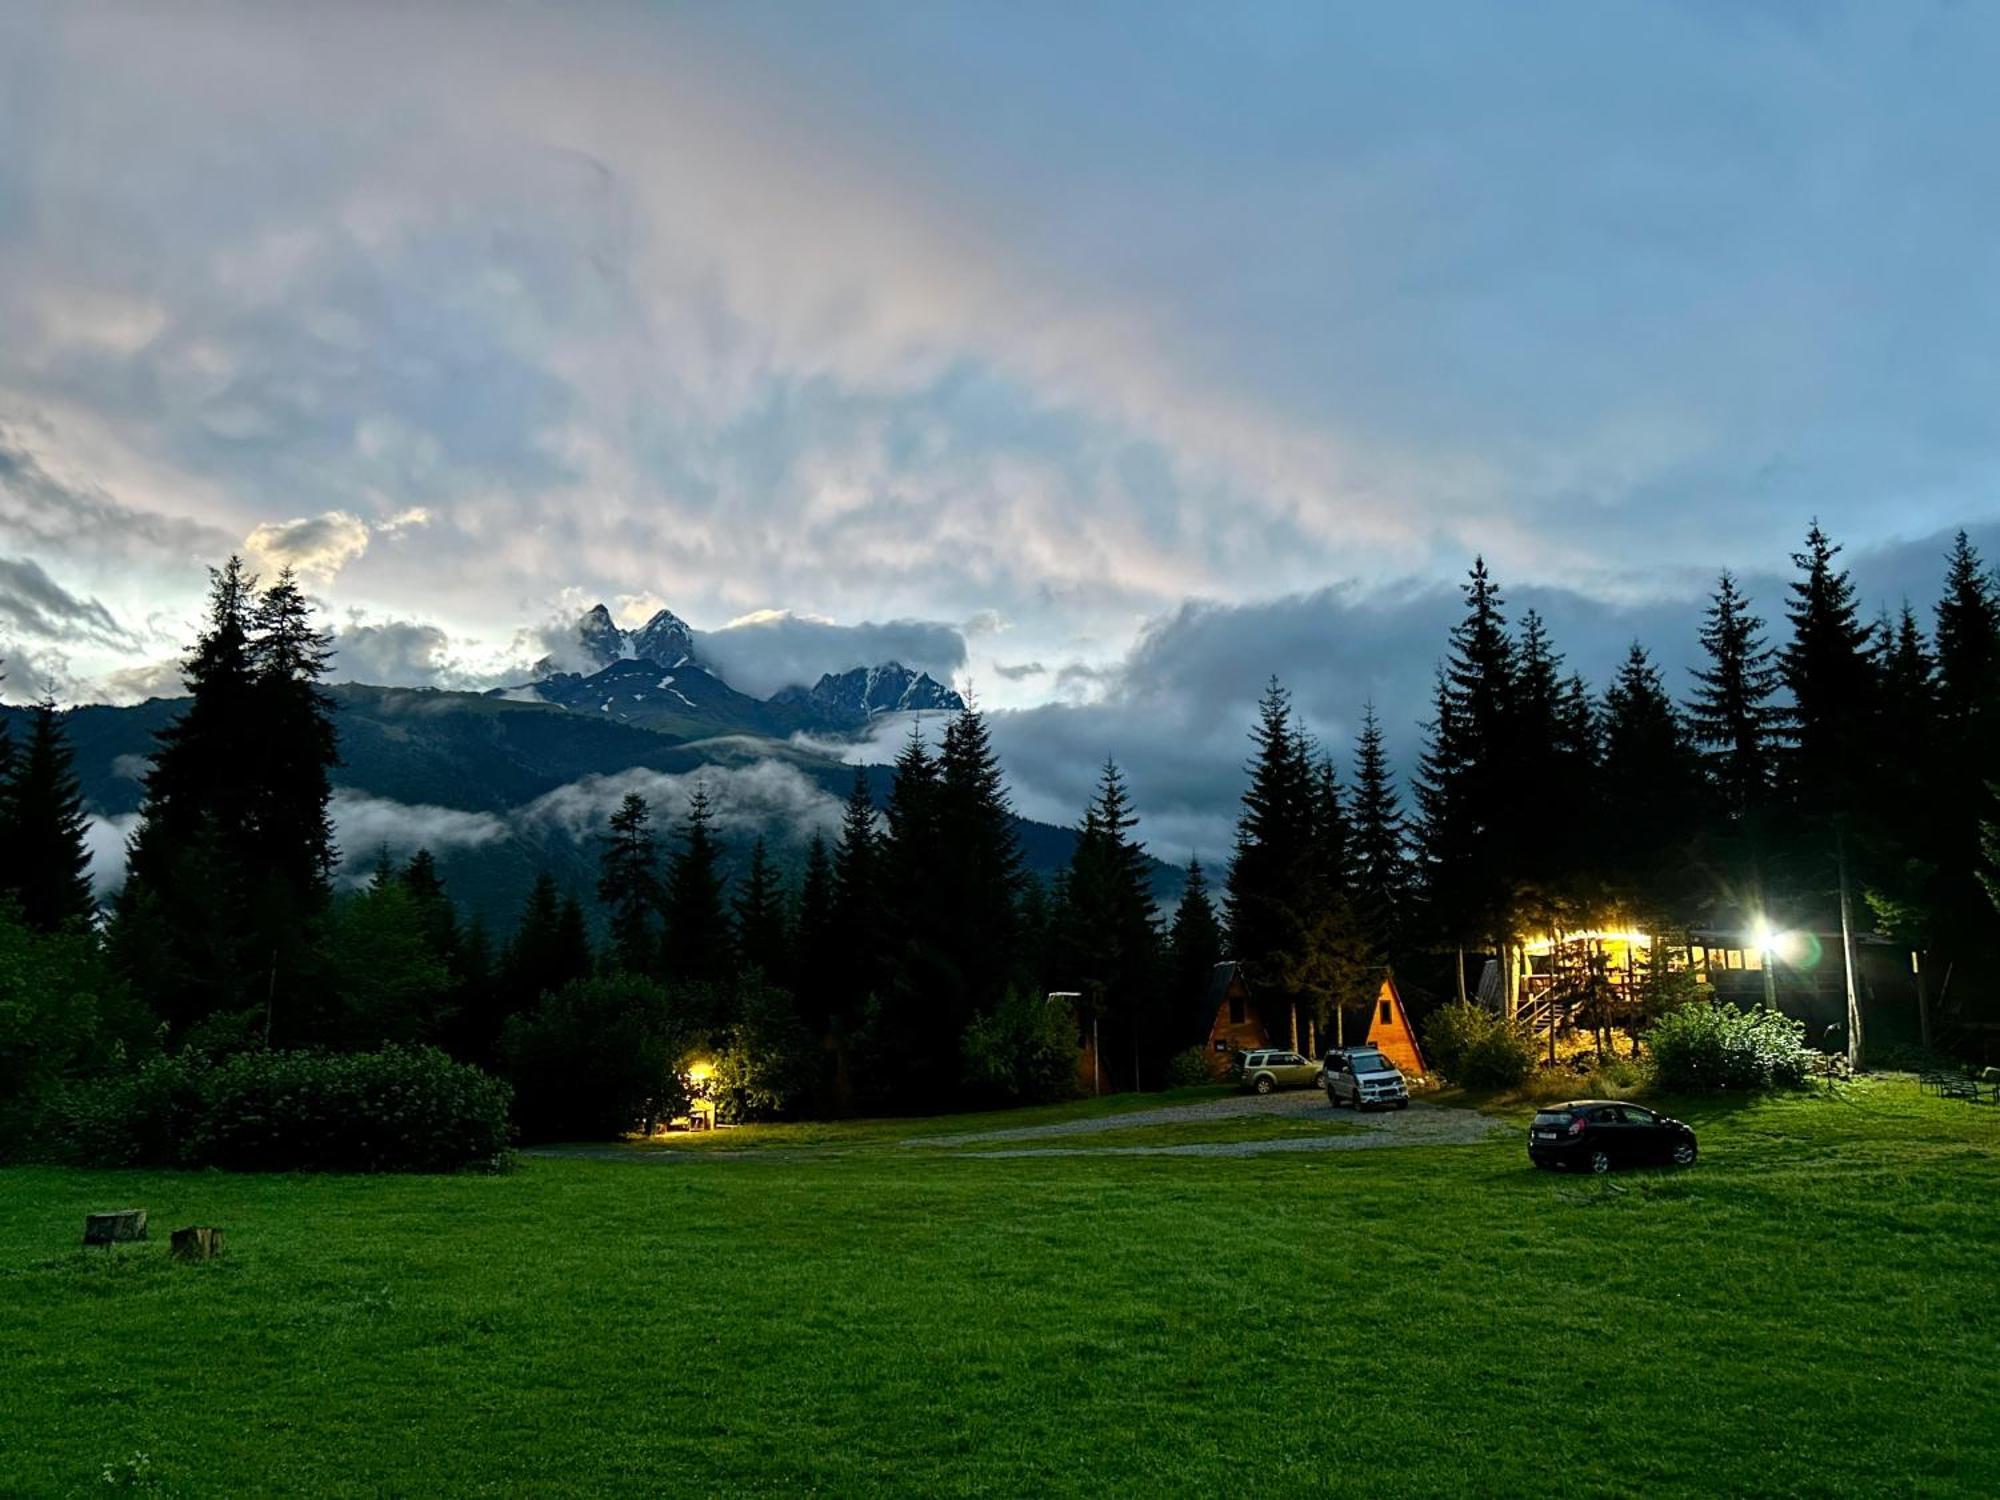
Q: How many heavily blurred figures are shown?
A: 0